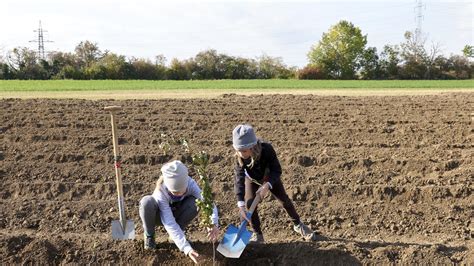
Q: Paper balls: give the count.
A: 0